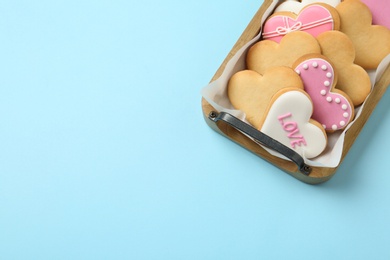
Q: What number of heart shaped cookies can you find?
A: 9